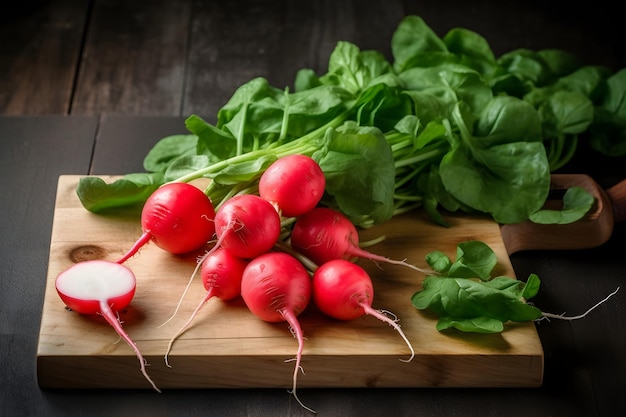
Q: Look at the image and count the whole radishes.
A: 7